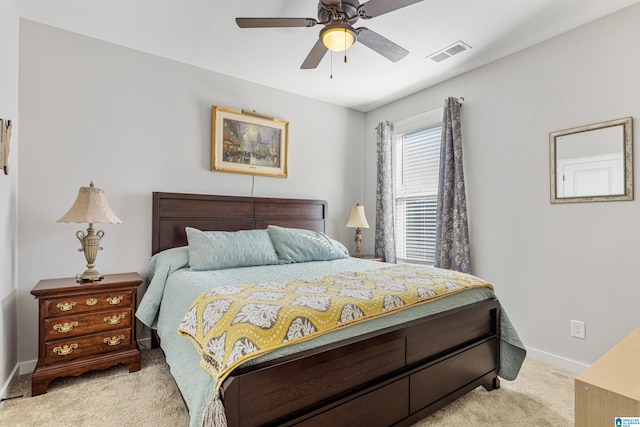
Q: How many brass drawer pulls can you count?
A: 6